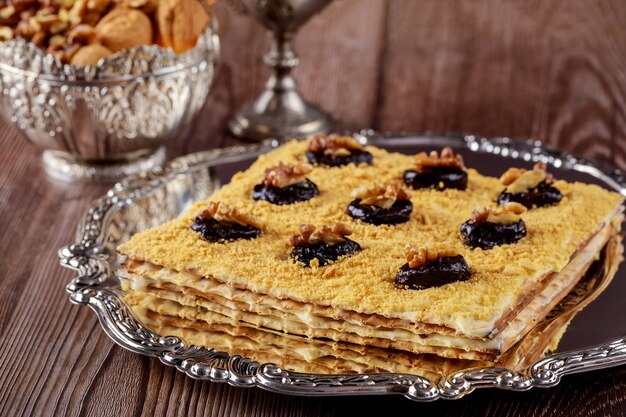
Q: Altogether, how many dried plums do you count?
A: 9